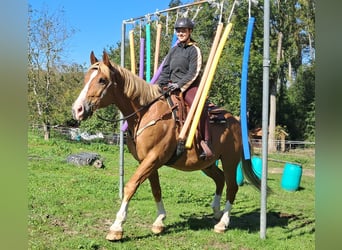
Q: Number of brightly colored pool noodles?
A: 9